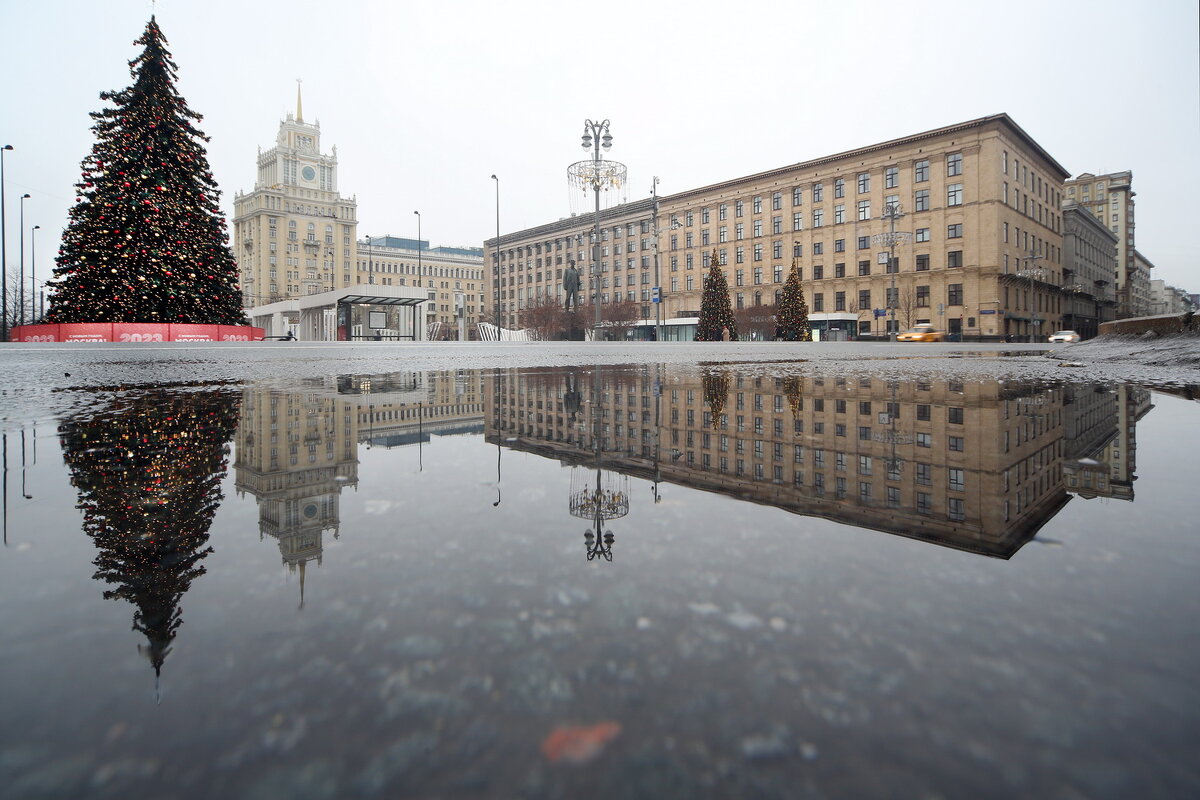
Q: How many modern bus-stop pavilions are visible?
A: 1